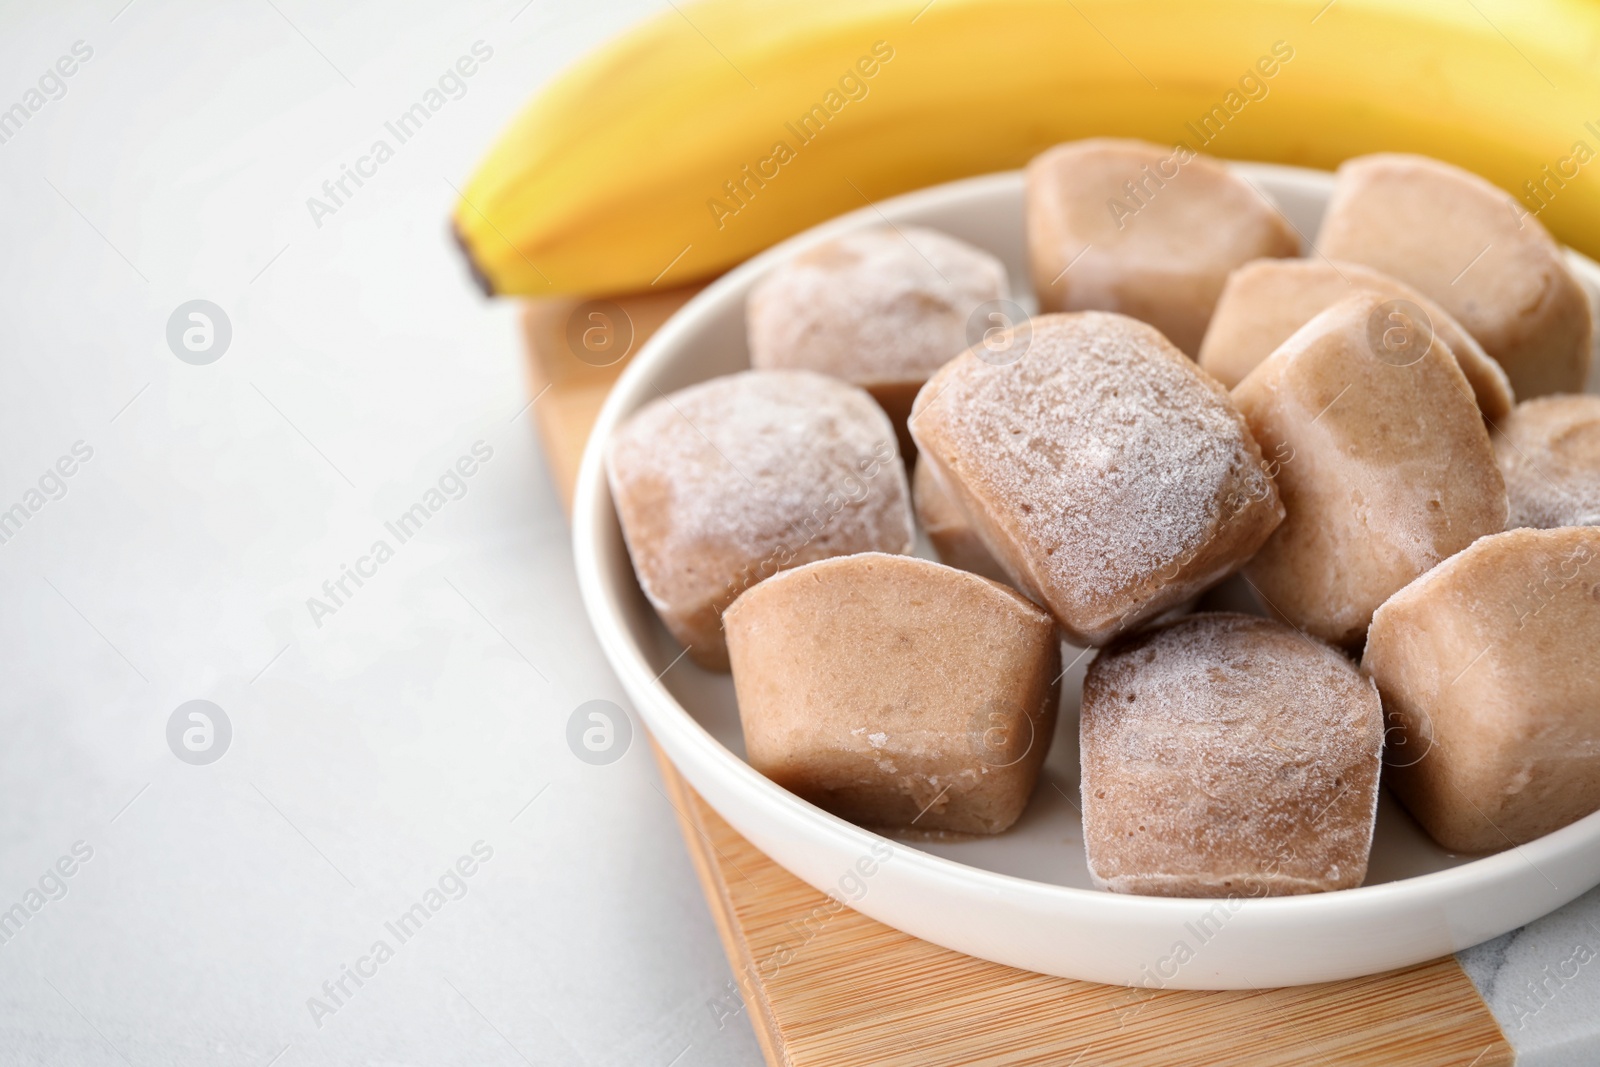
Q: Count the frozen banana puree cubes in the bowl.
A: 12